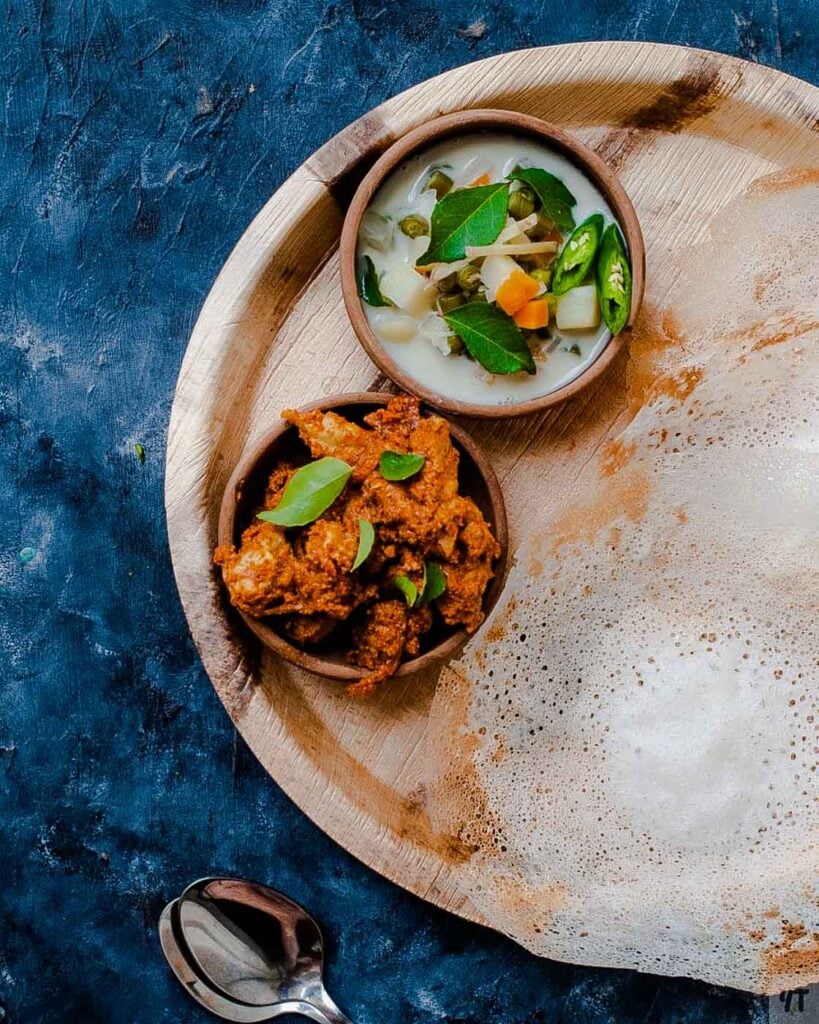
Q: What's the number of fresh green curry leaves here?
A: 9